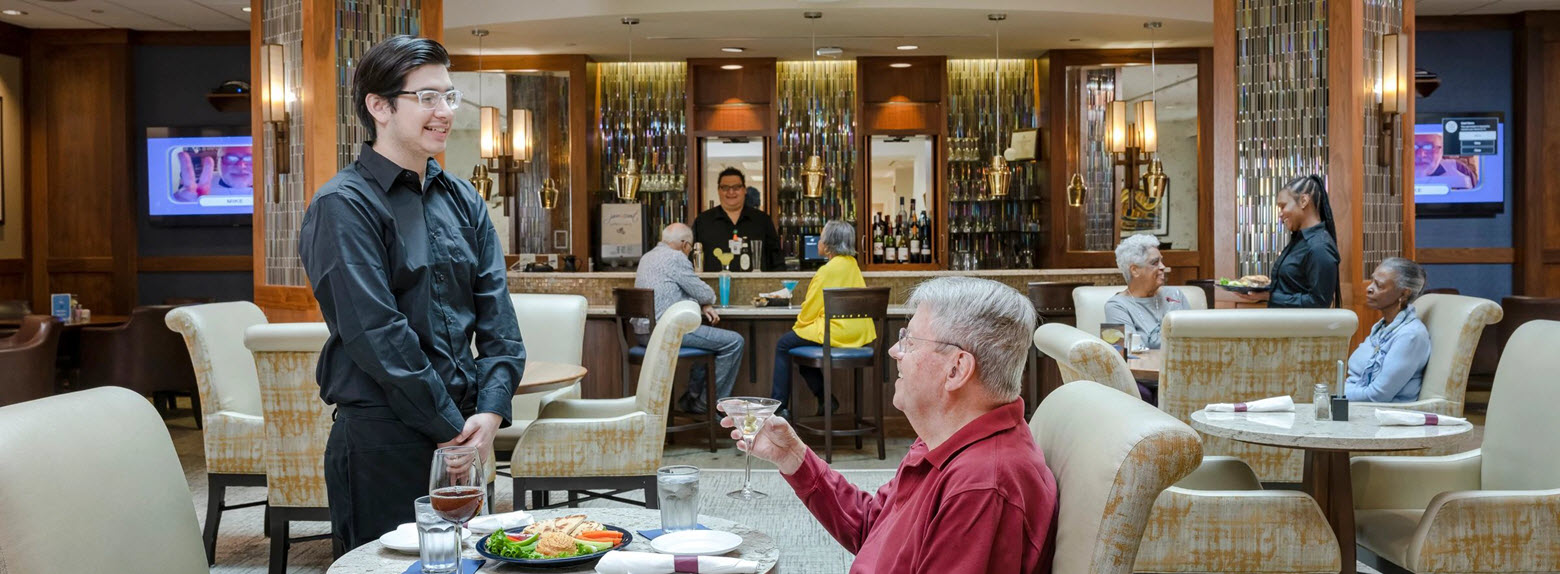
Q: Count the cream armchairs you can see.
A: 11